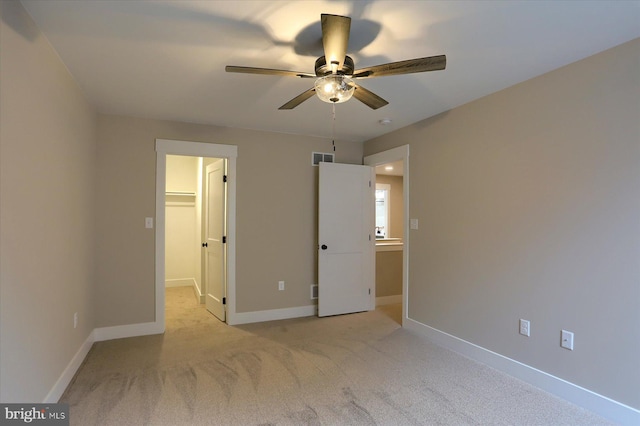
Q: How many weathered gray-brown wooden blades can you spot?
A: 5